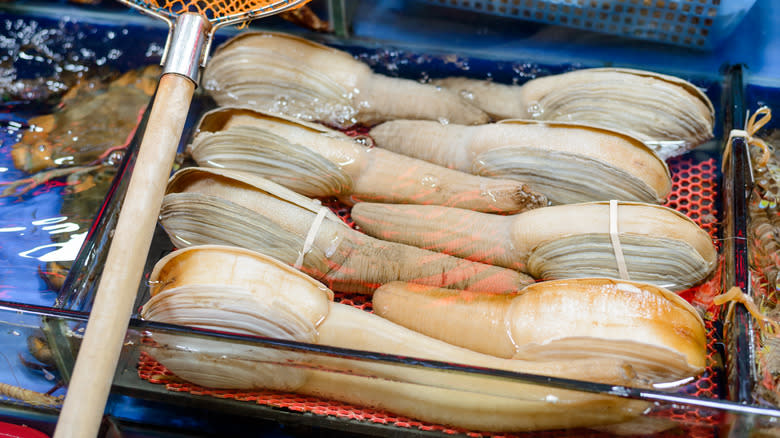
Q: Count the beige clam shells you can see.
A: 8